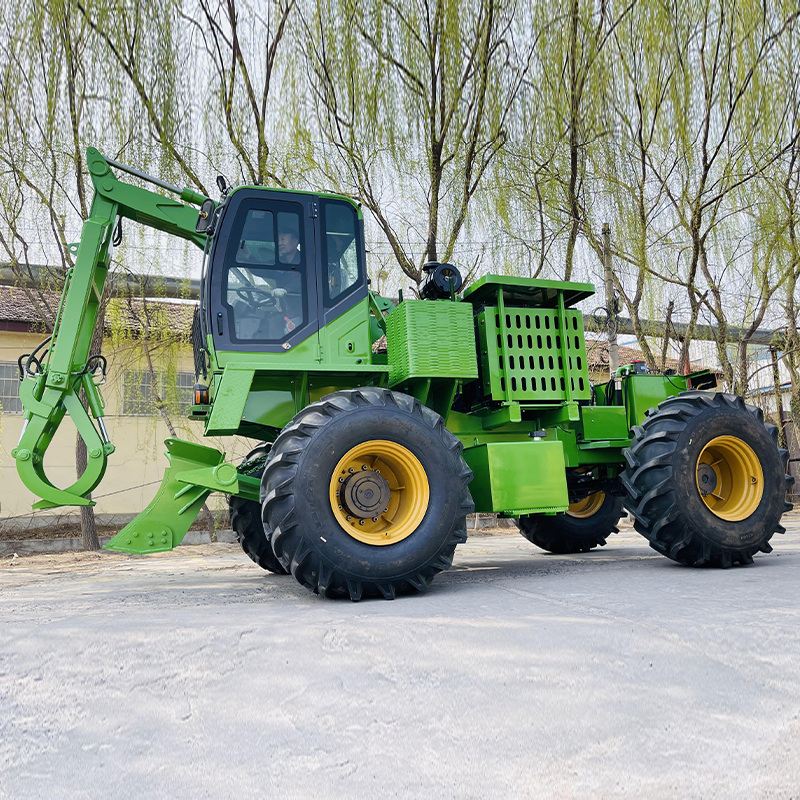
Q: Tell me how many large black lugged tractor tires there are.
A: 4